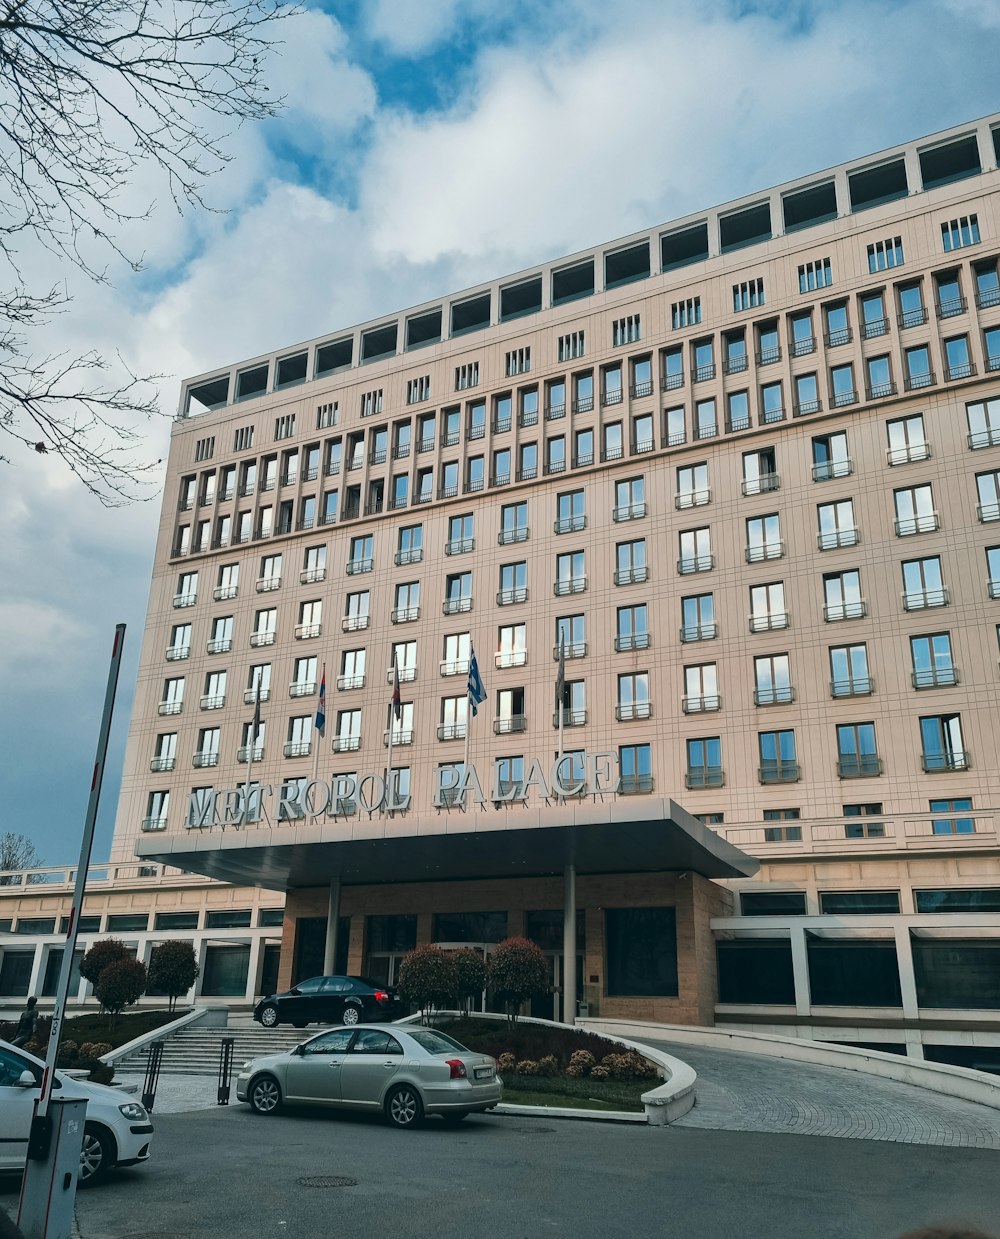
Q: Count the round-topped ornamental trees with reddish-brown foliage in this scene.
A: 6